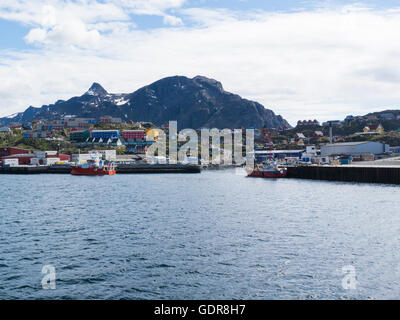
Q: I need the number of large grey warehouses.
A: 1